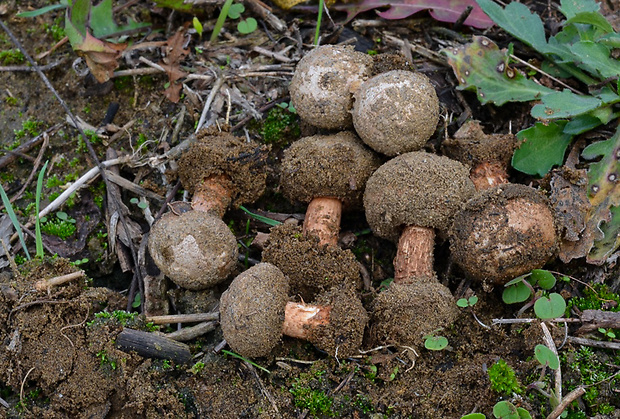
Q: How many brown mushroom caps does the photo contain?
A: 7